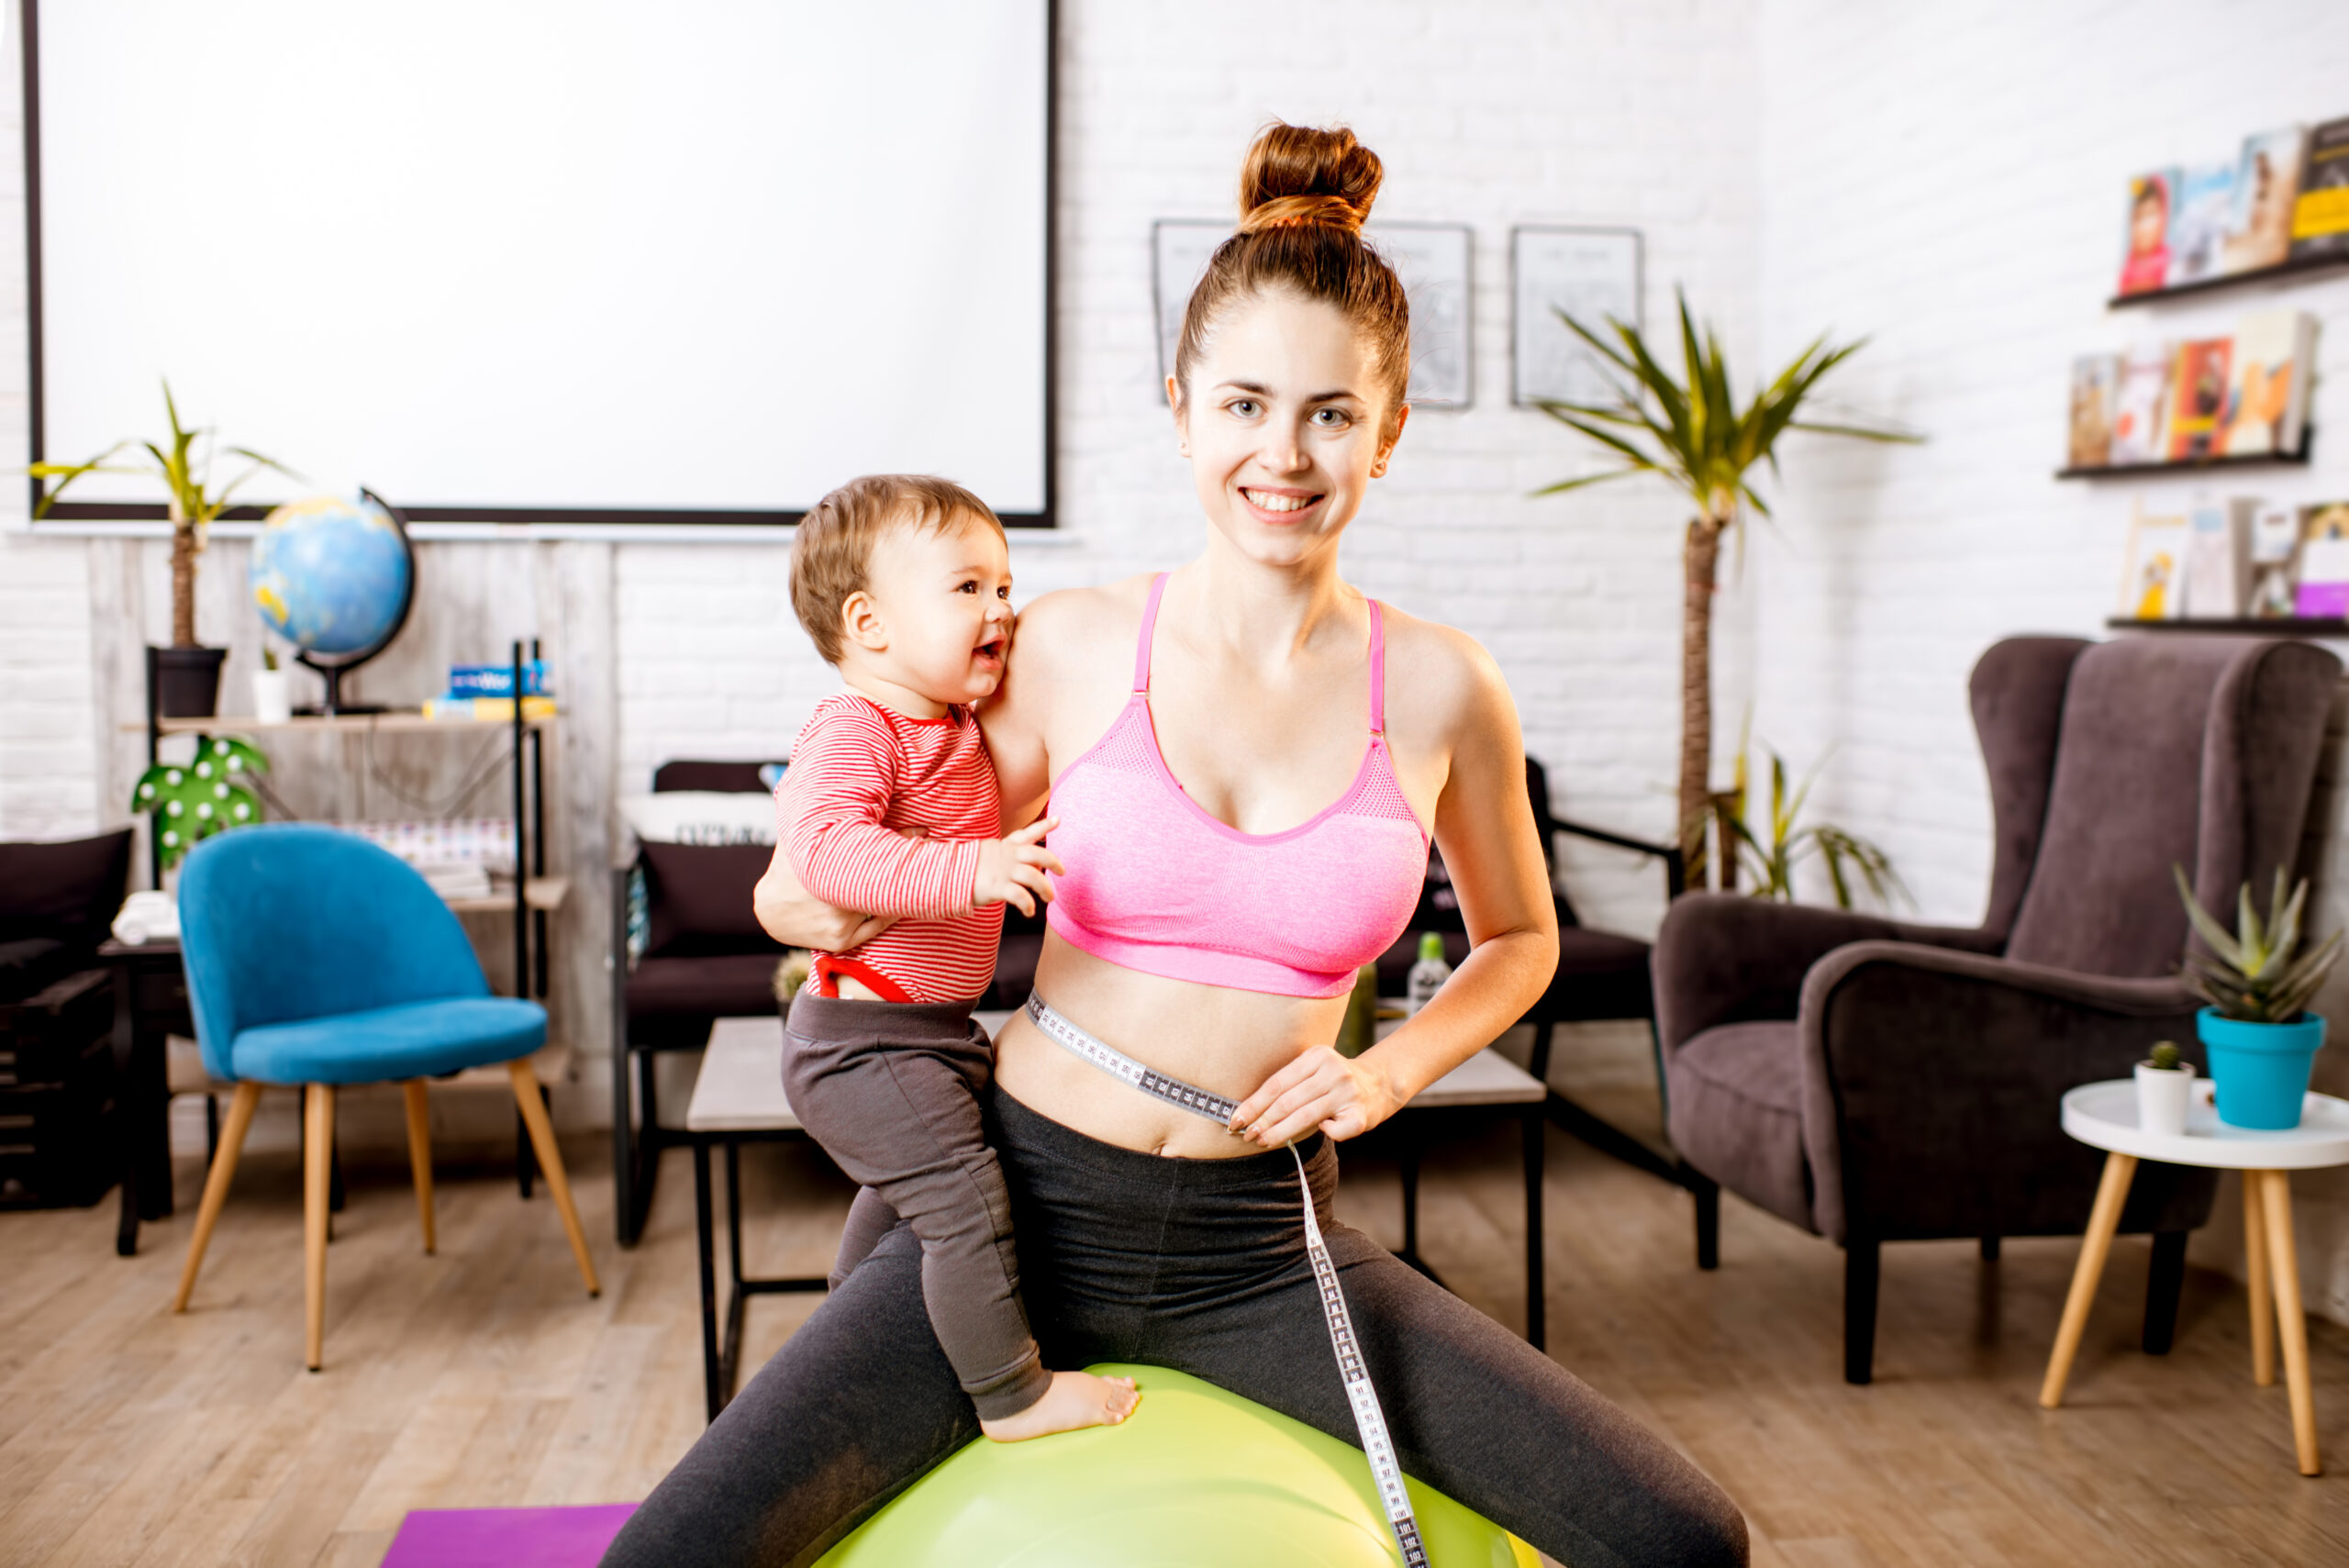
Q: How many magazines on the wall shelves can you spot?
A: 12